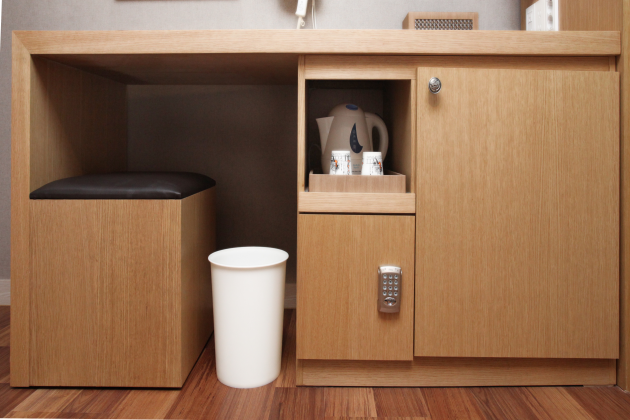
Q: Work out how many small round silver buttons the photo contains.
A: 12